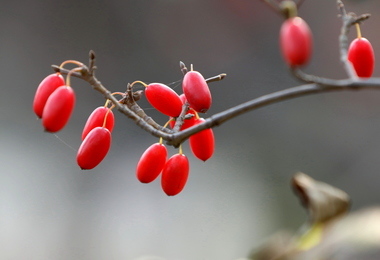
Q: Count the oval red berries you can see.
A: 12